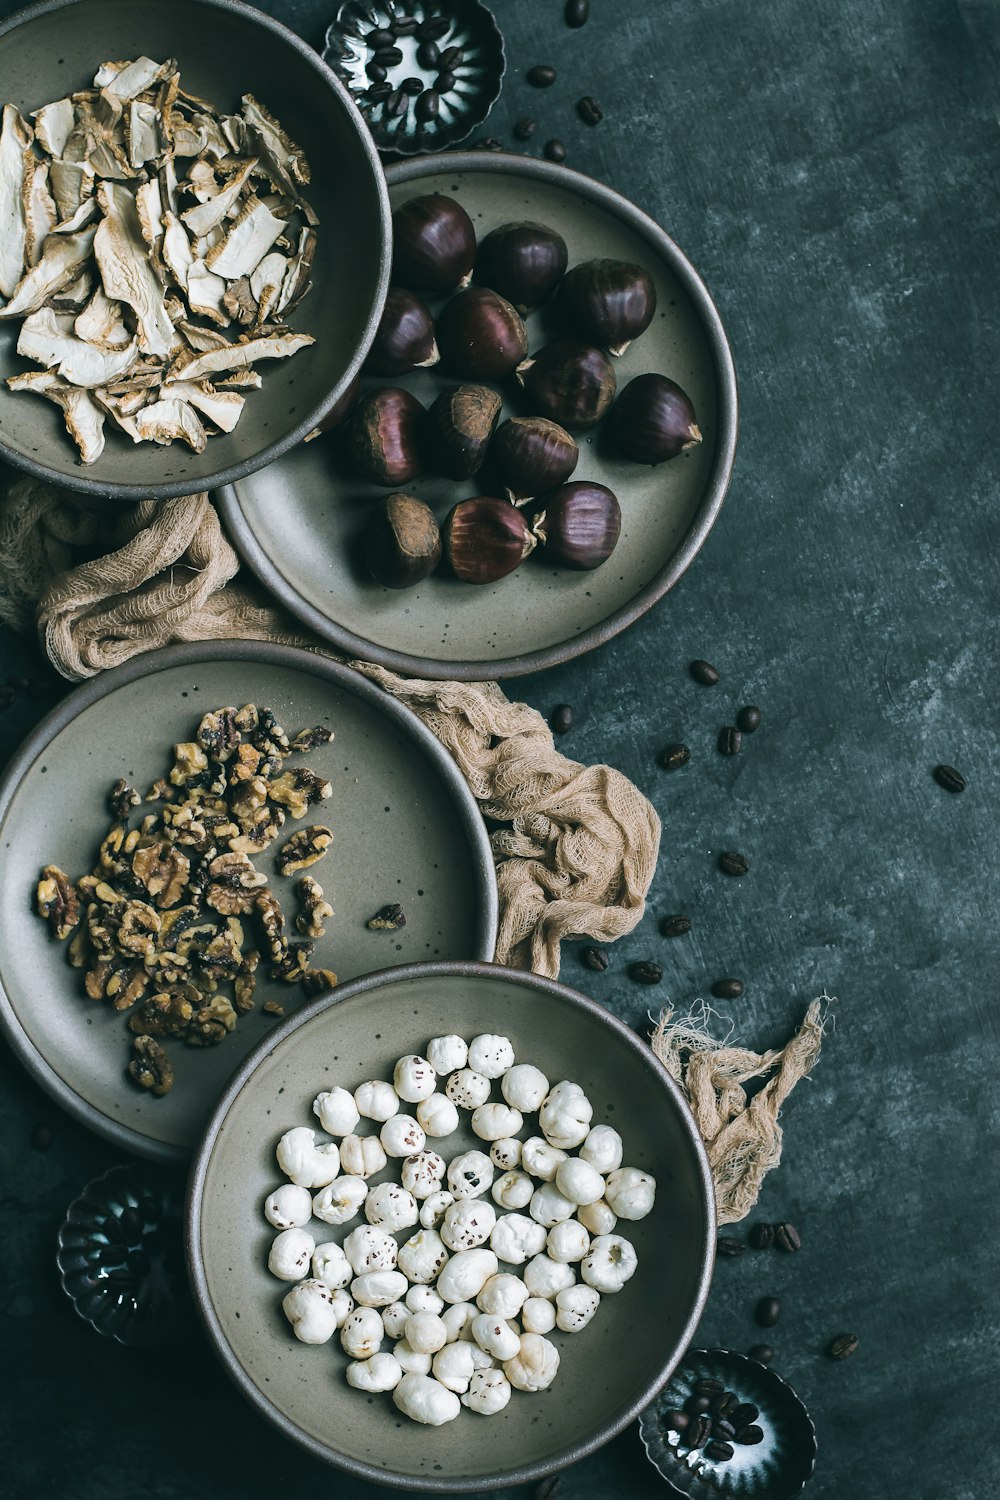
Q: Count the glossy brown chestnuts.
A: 14